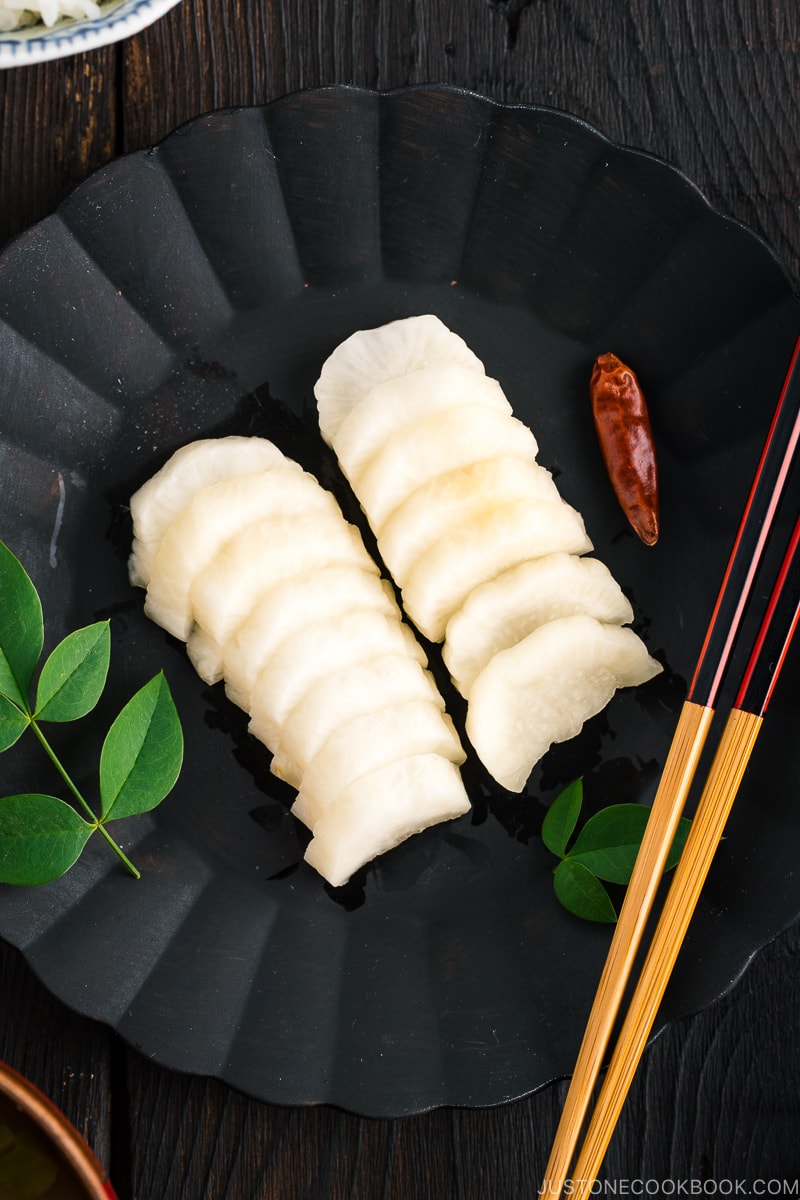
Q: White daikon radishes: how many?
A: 15